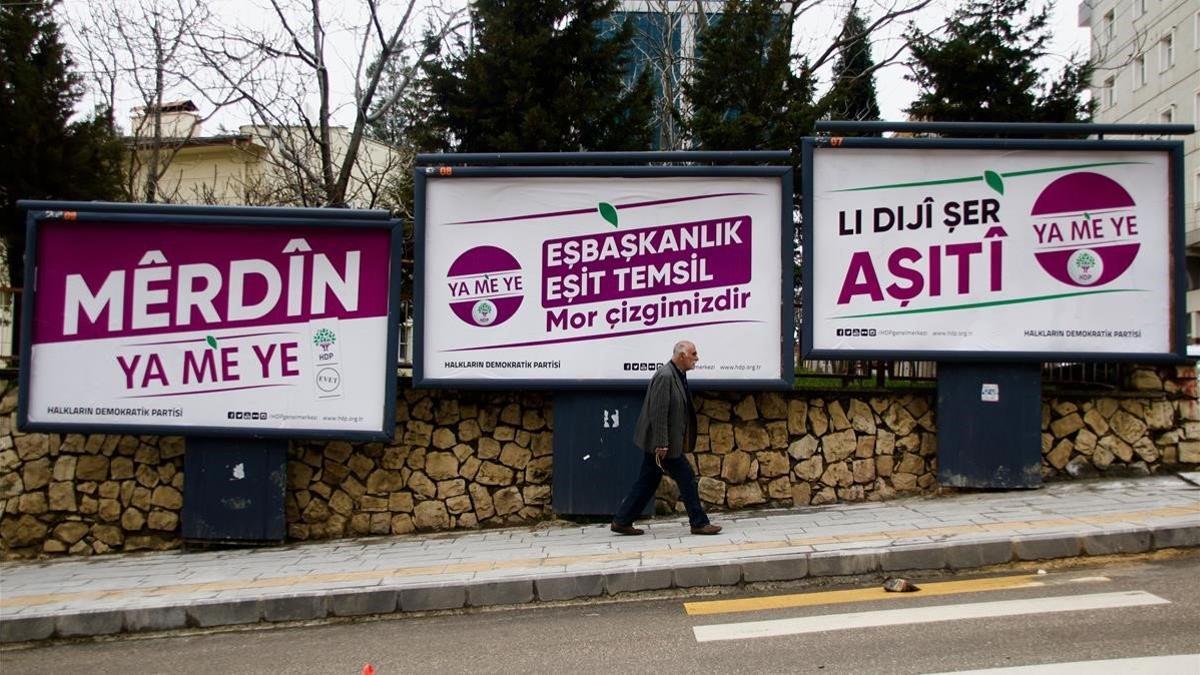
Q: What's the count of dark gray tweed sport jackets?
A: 1